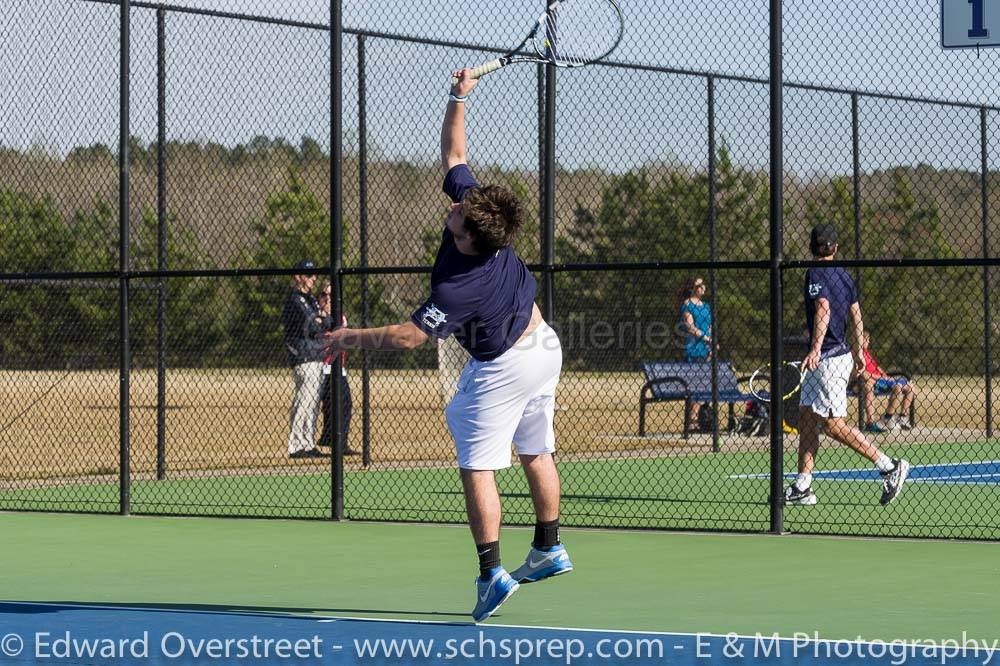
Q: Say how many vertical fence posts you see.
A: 10